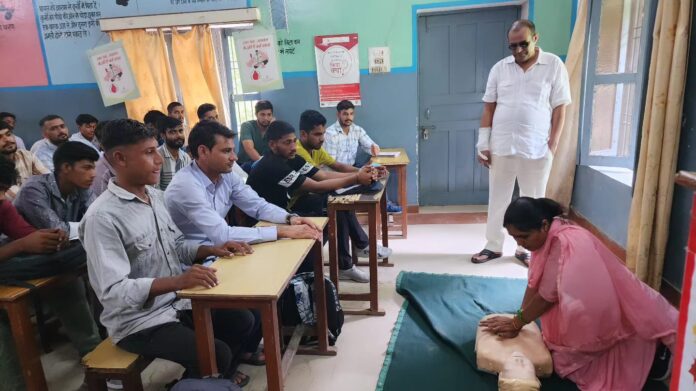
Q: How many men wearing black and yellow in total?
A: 2